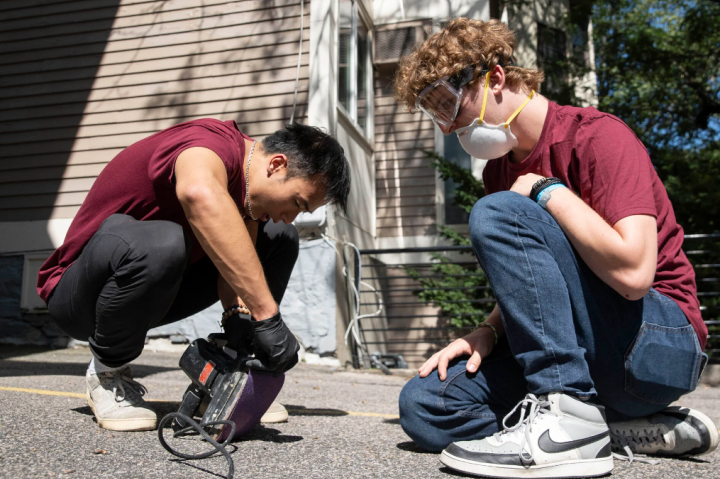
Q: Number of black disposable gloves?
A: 2